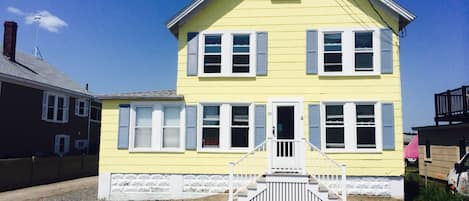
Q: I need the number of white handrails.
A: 2